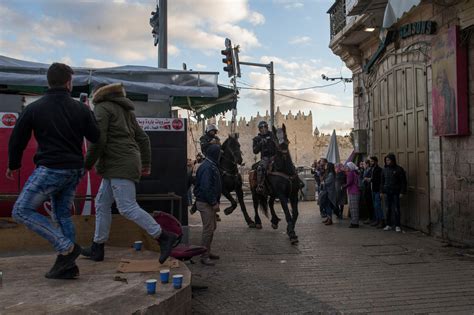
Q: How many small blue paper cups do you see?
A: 4